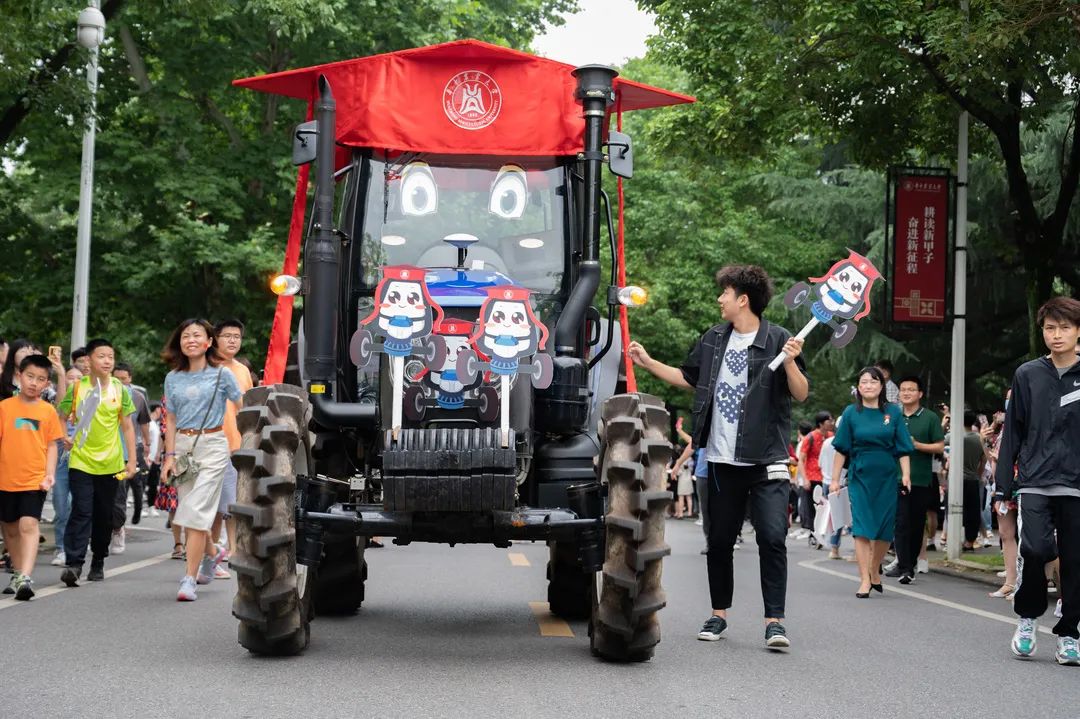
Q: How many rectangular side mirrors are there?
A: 2